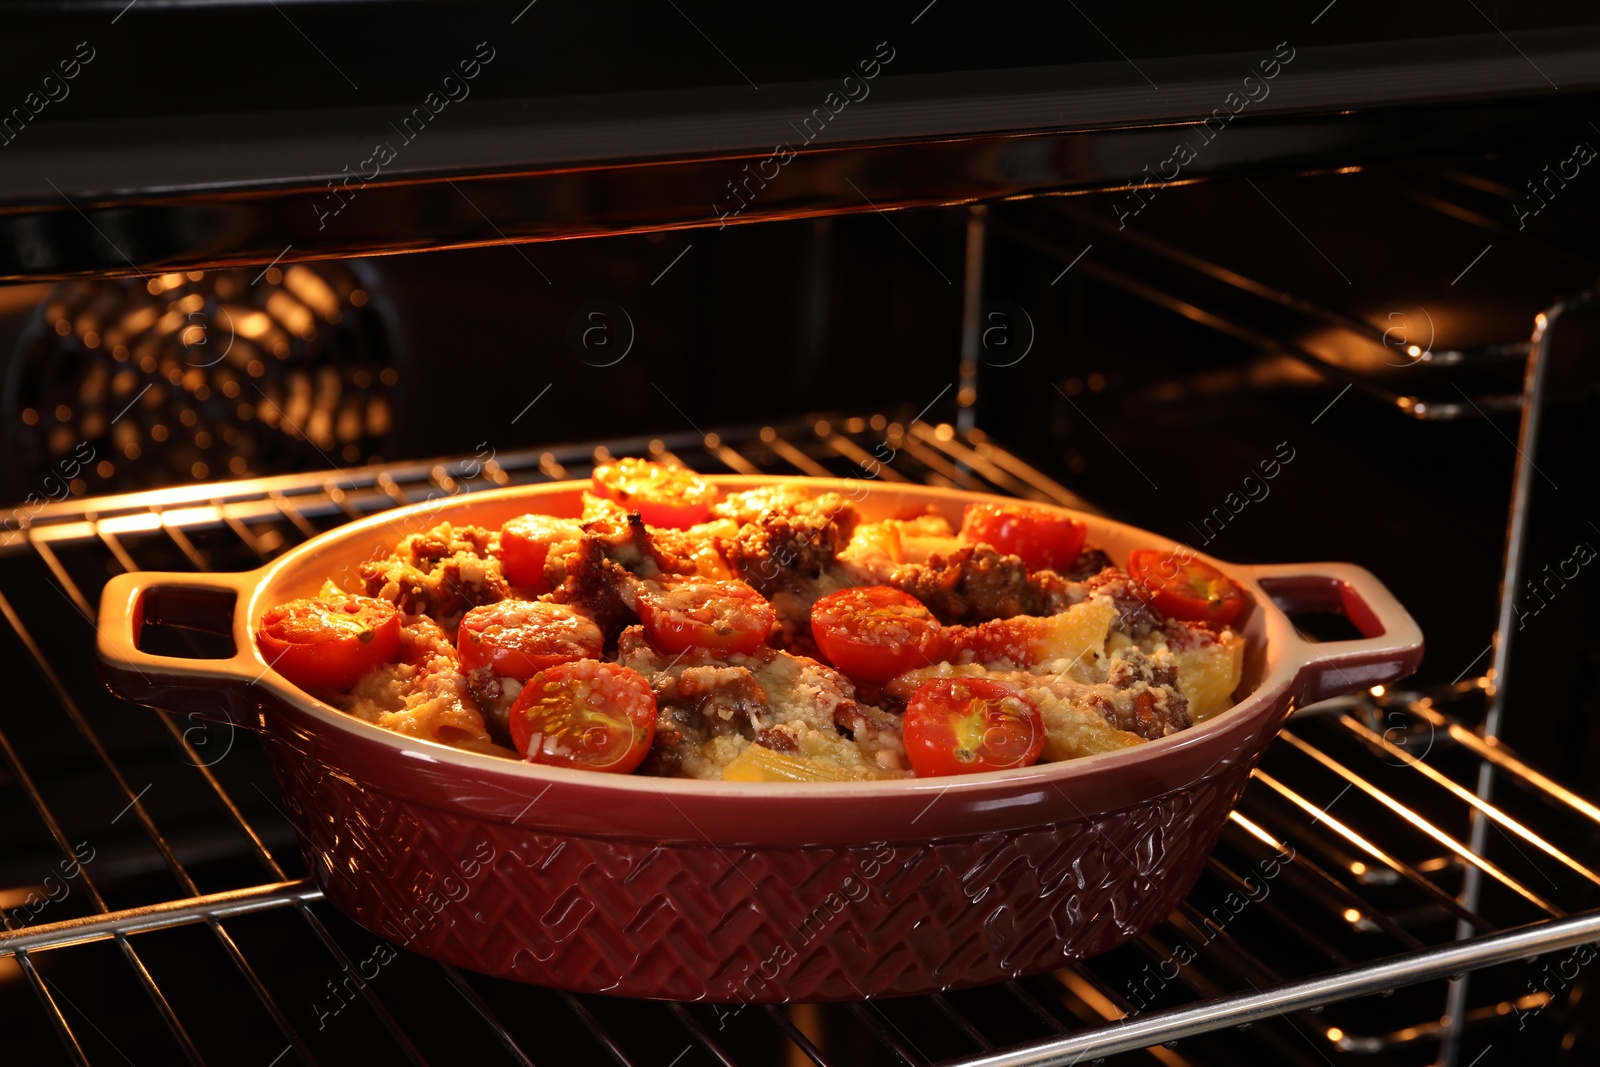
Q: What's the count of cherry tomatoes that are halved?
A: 10